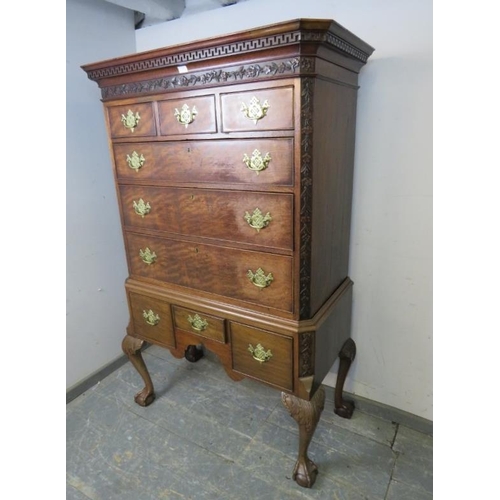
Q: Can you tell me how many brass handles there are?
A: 12